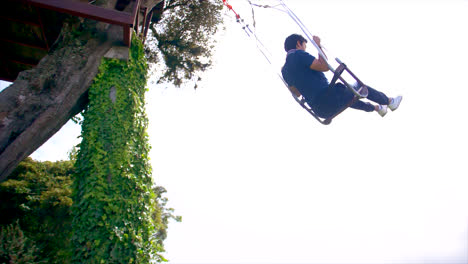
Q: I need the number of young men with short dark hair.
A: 1